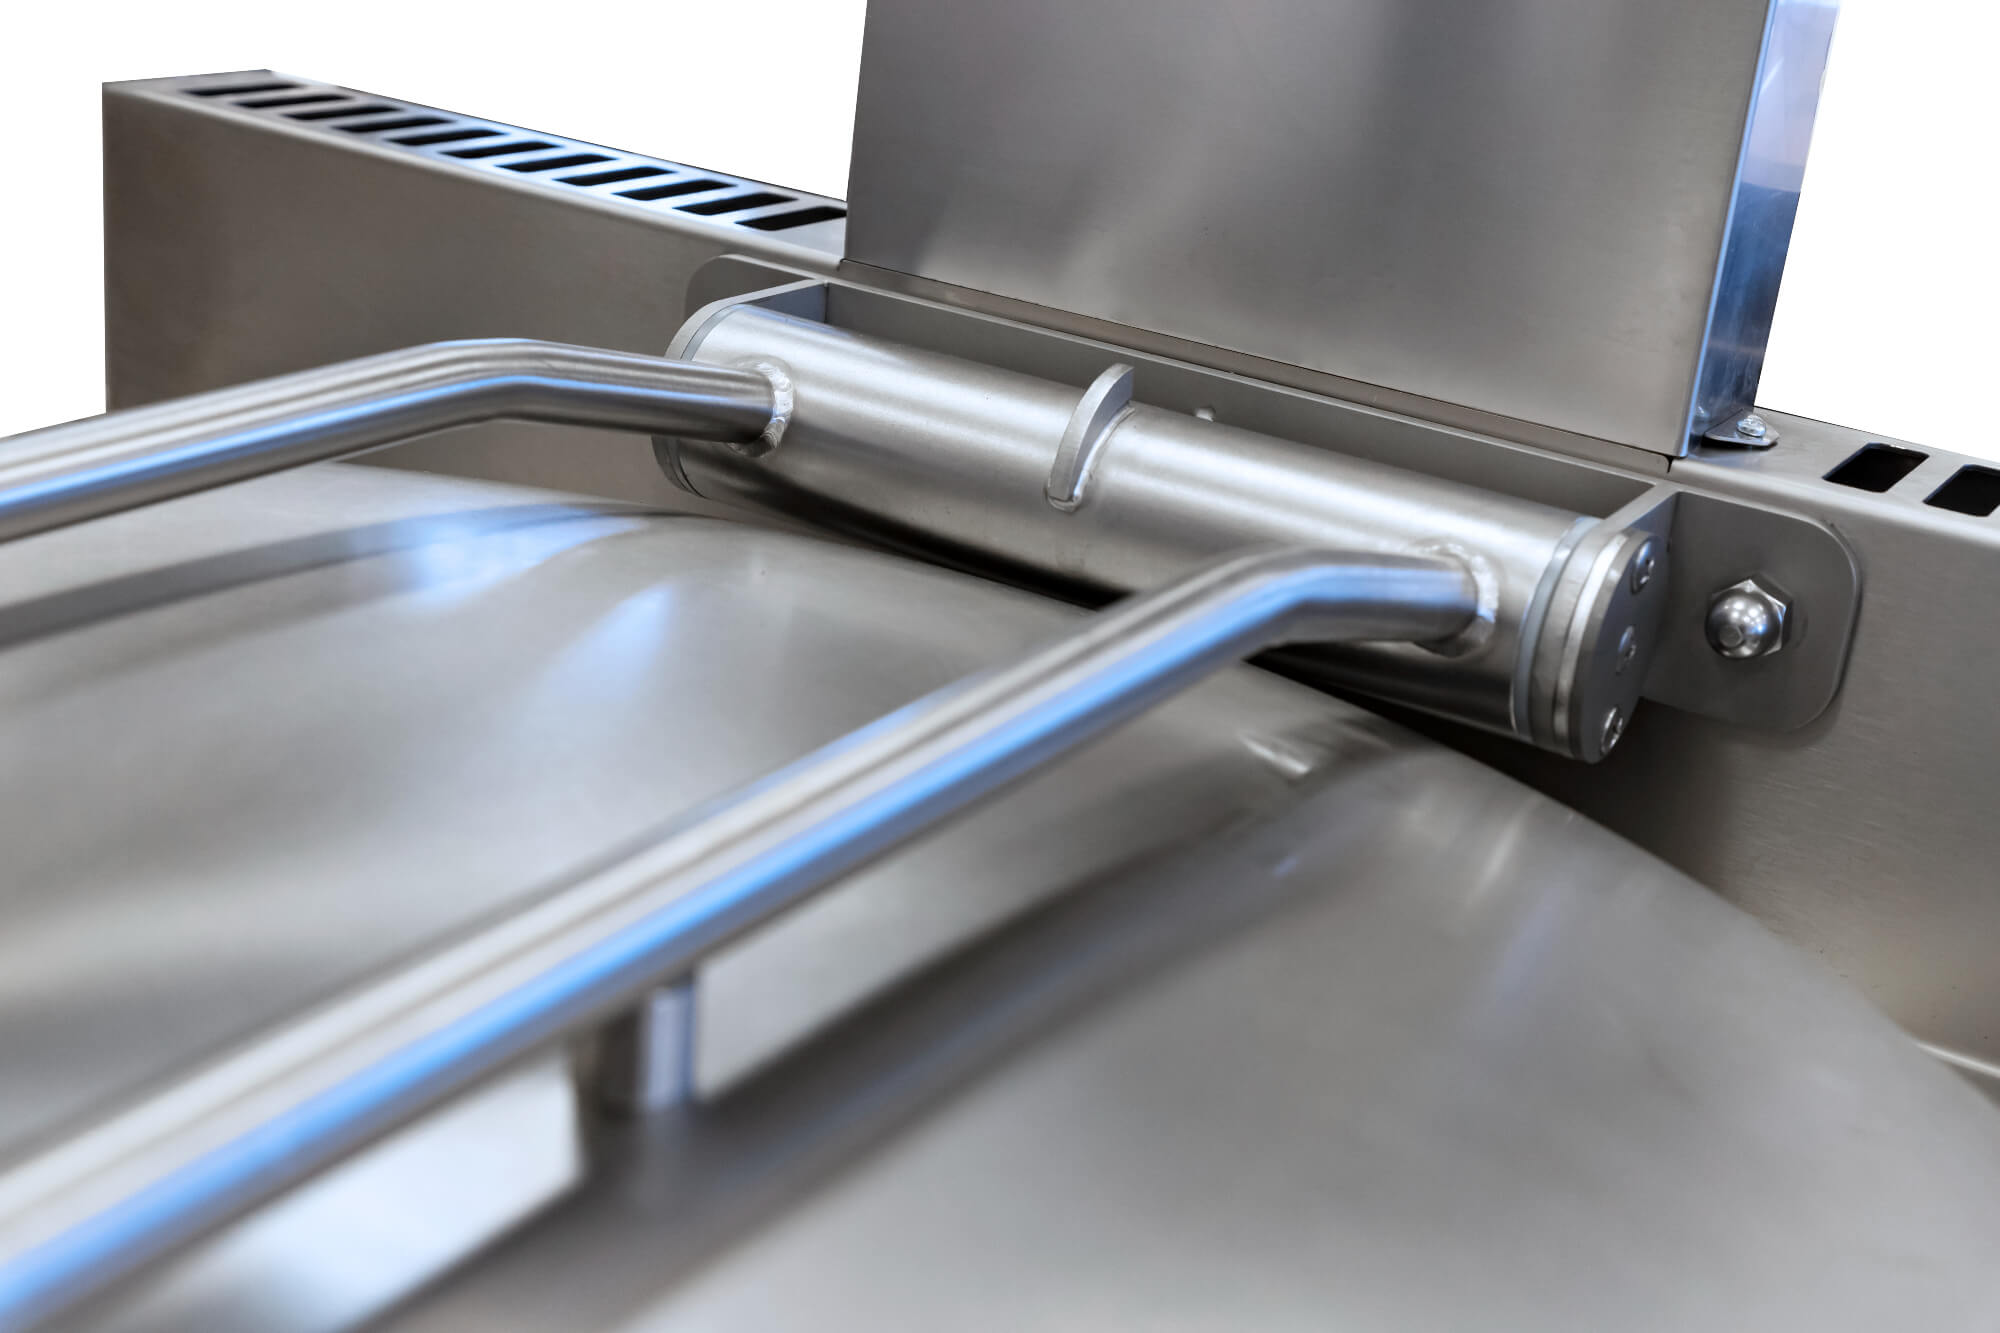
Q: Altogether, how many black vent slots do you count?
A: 13